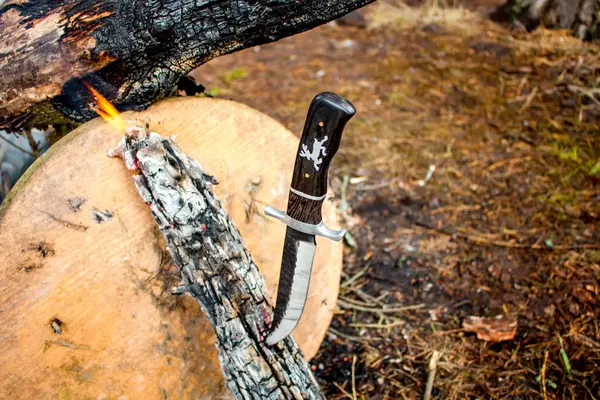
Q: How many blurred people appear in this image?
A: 0